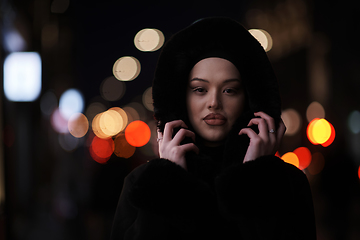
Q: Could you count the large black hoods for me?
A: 1